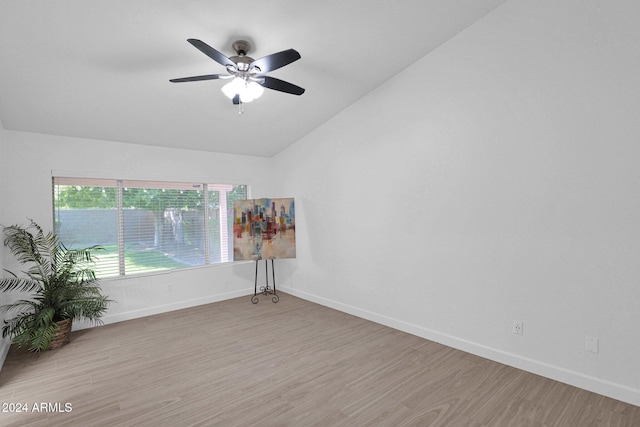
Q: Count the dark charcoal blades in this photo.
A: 5